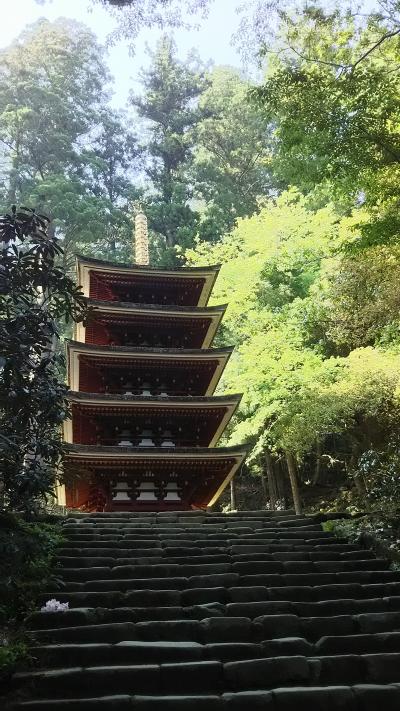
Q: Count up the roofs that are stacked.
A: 5